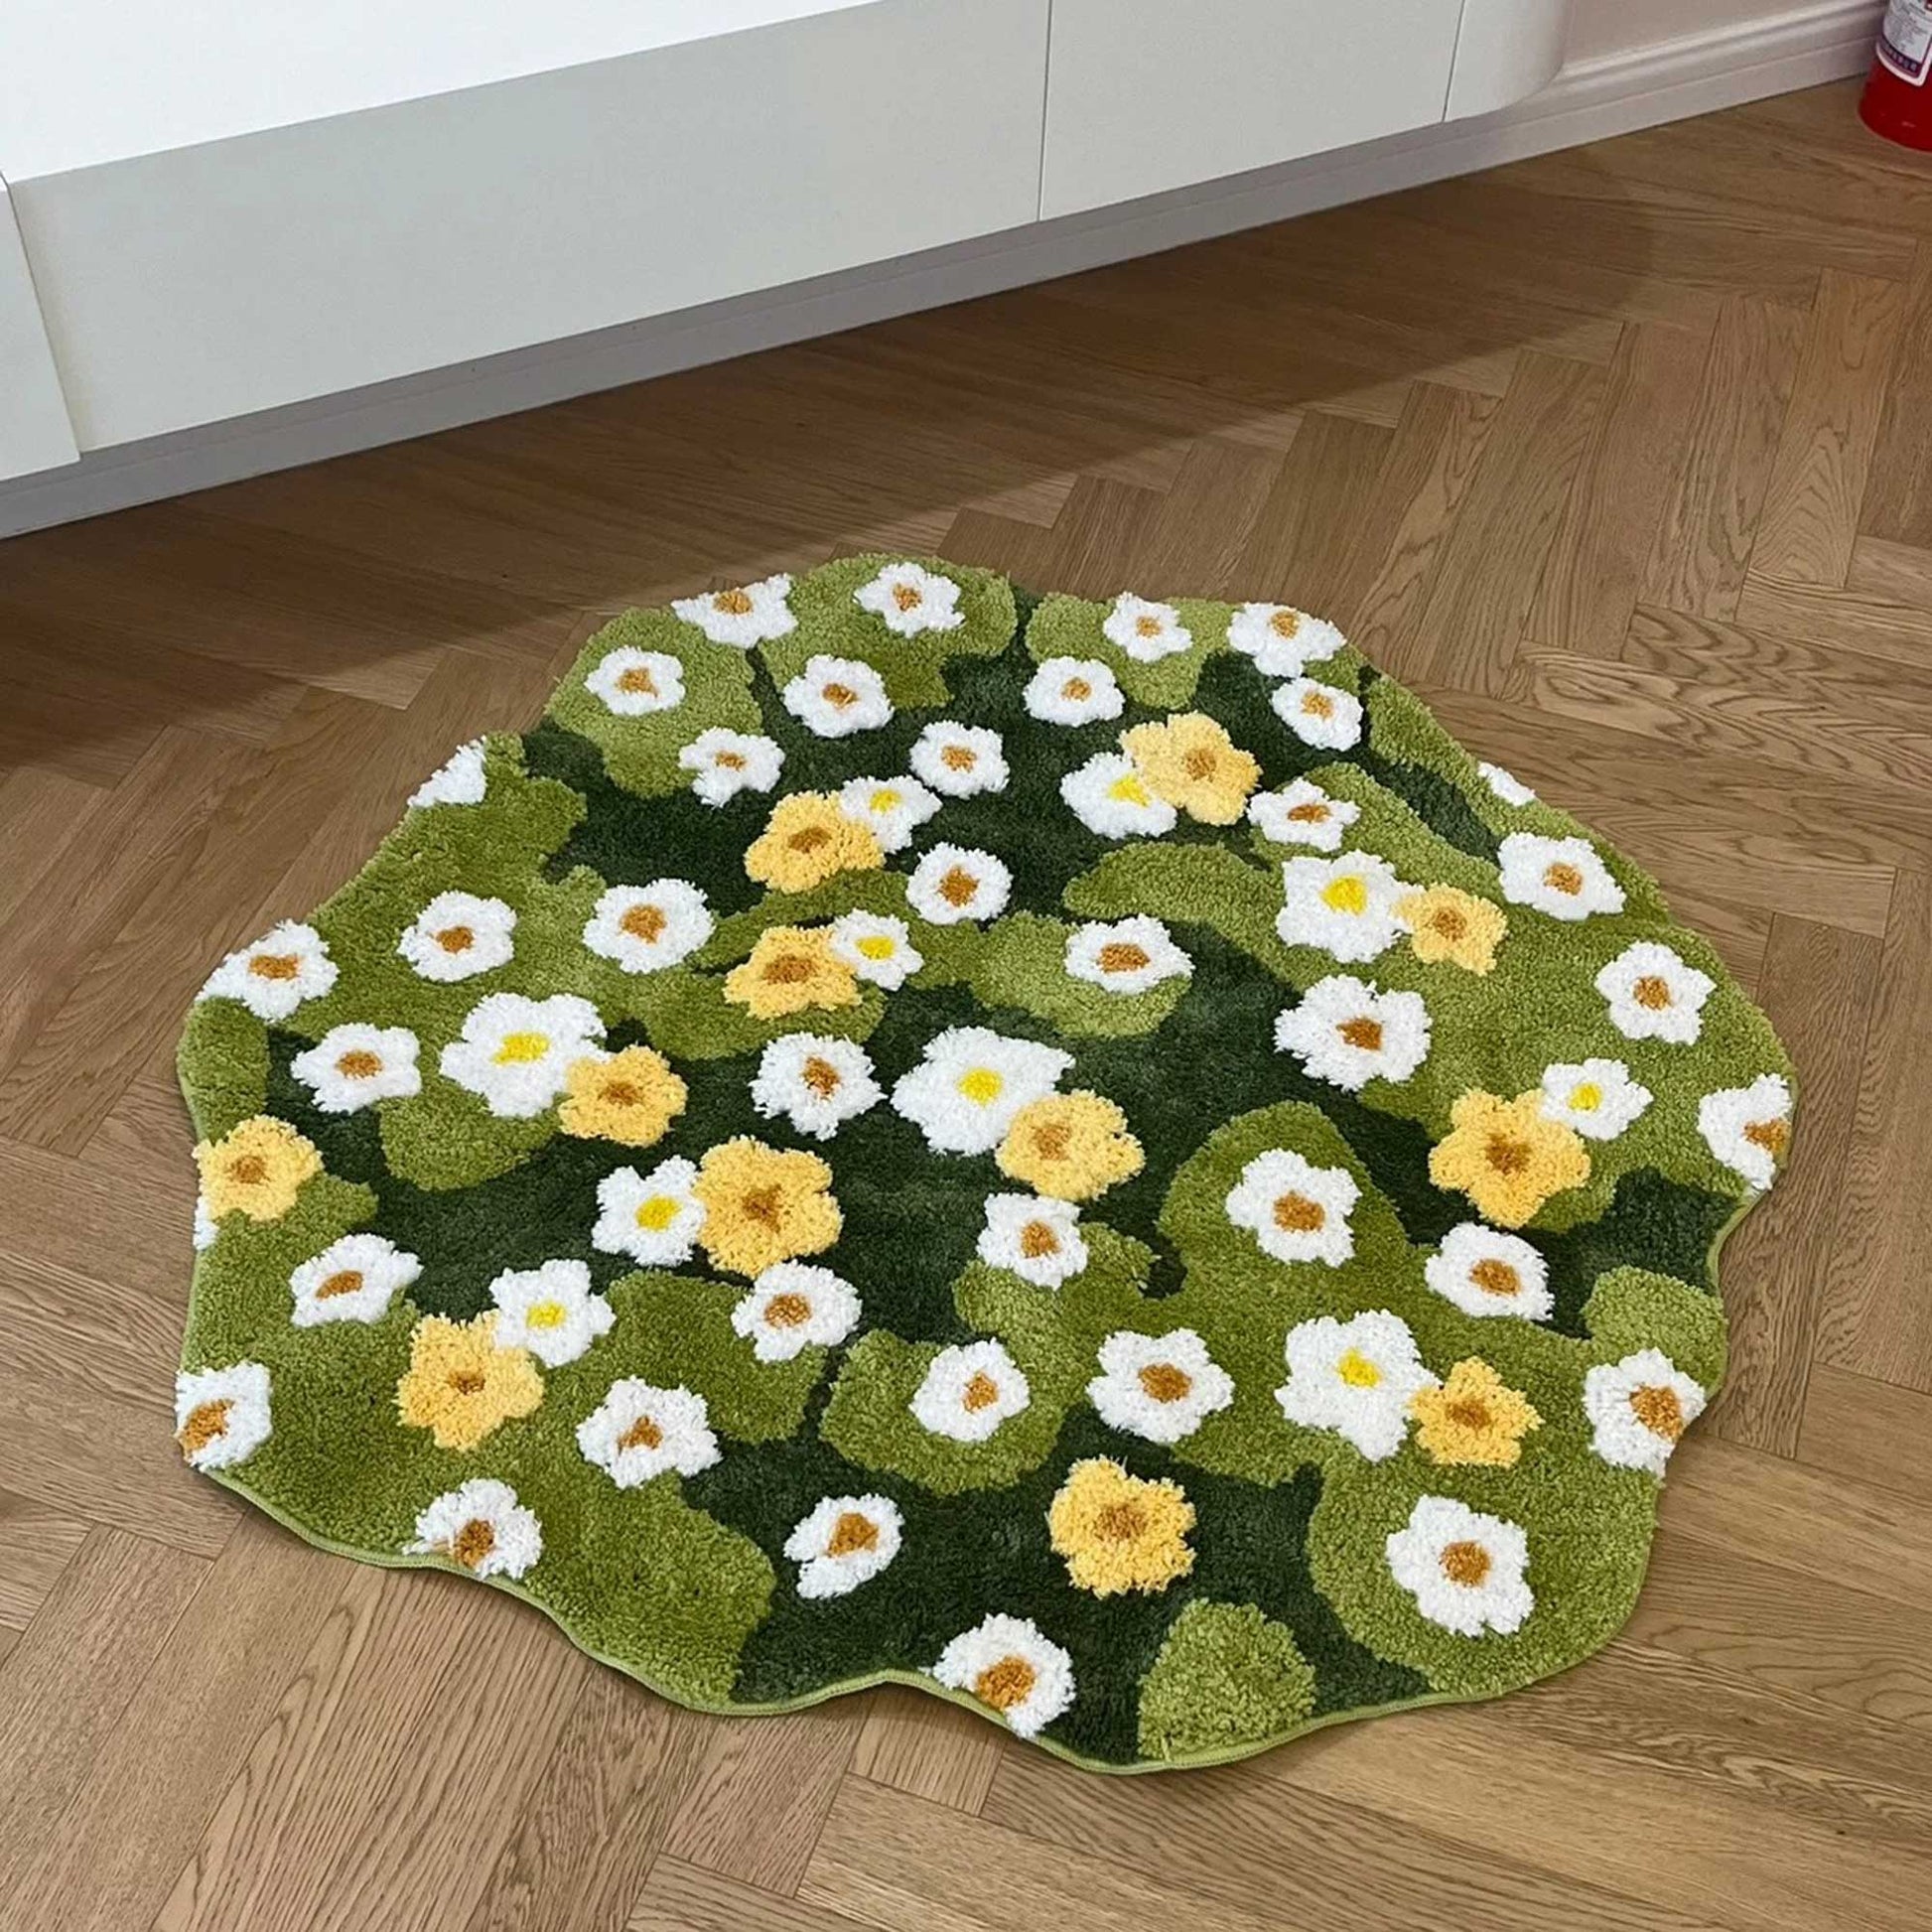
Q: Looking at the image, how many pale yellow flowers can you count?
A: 12